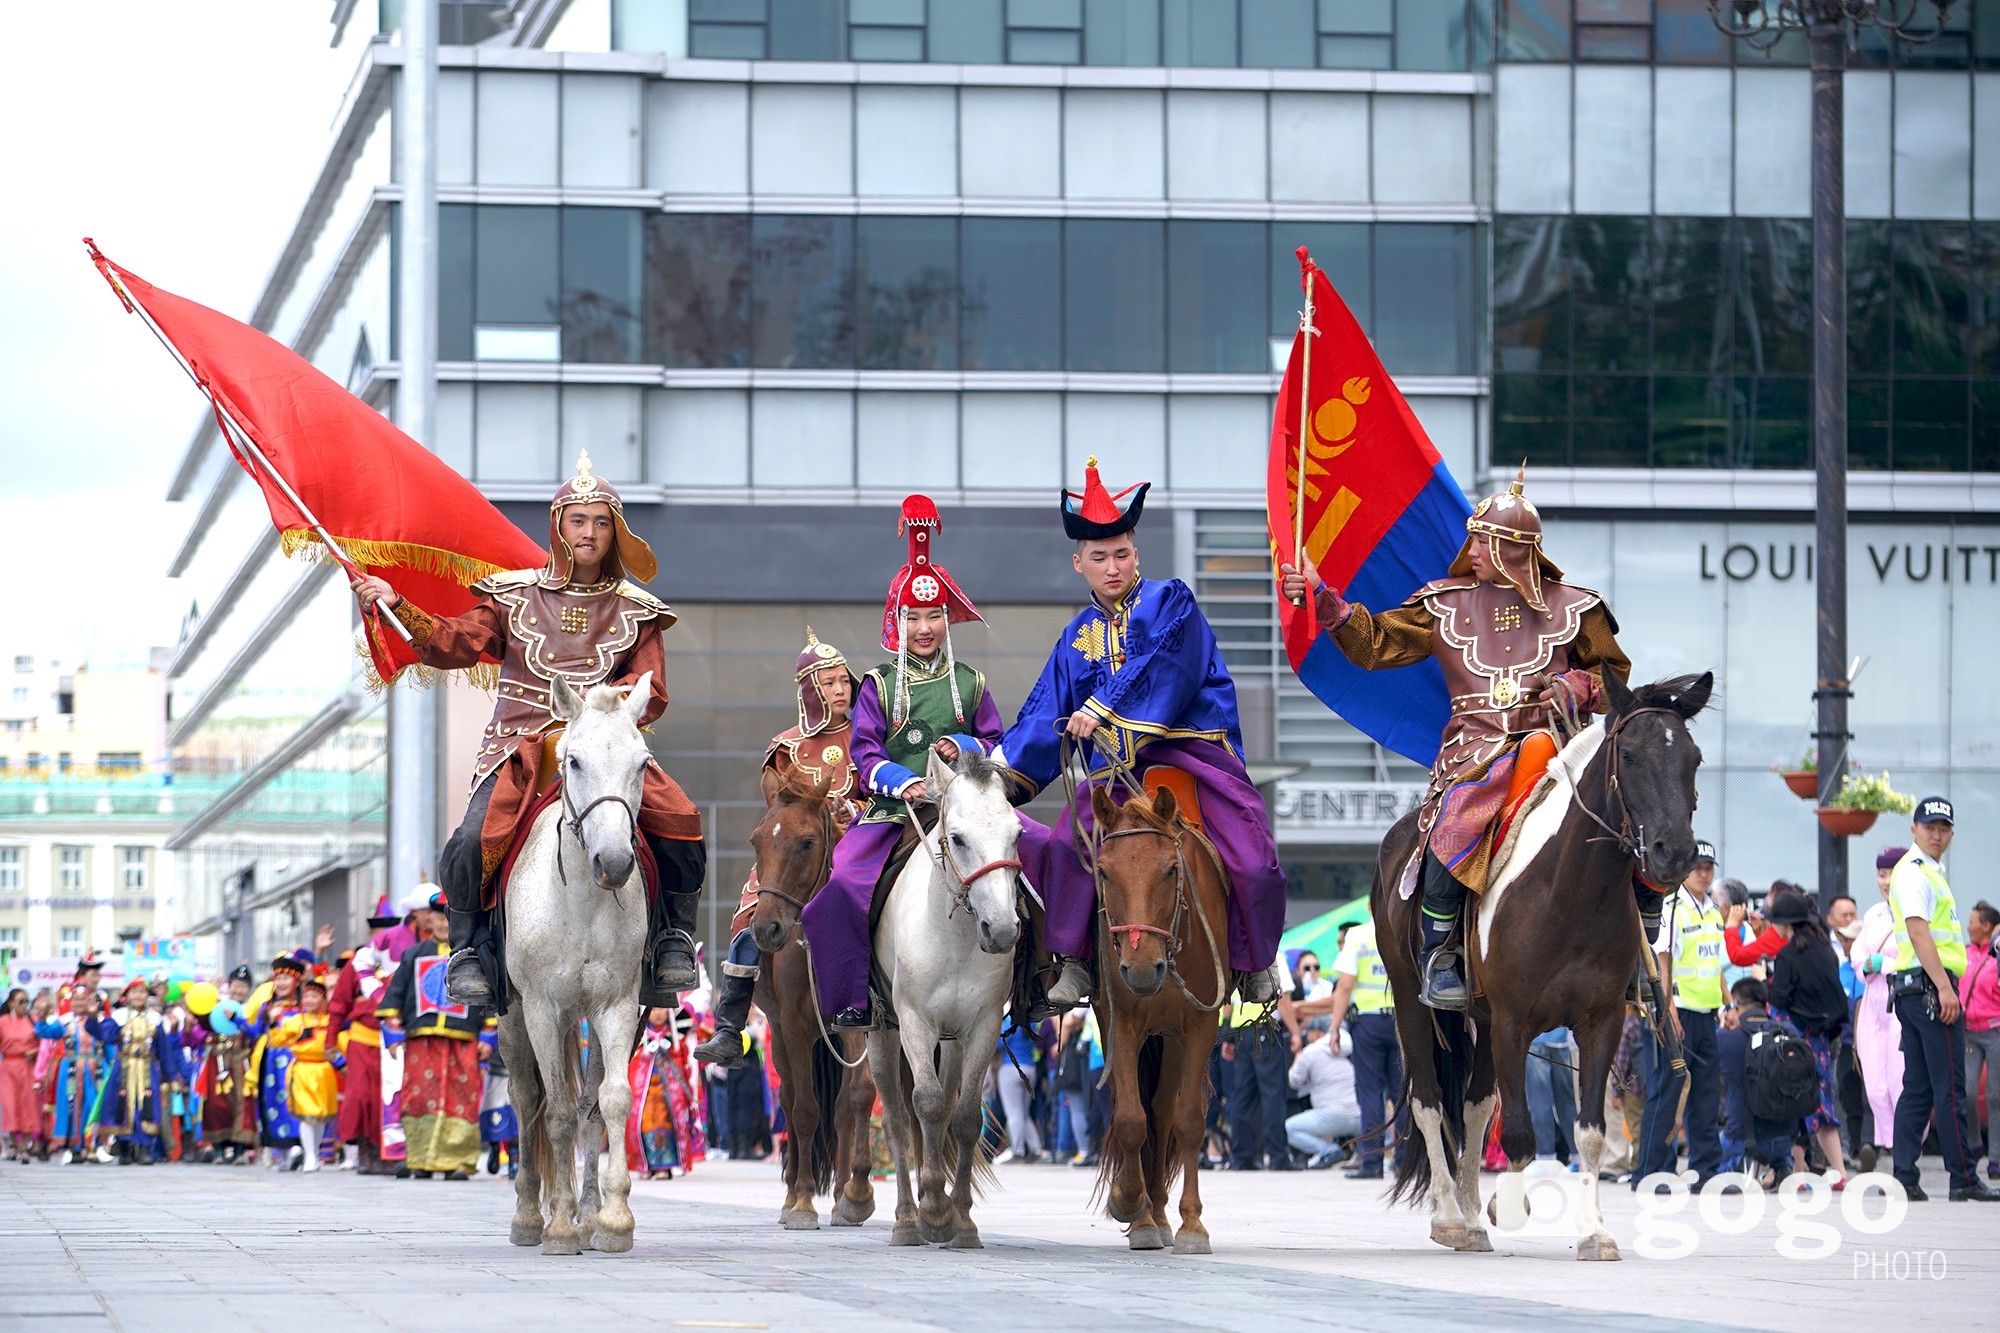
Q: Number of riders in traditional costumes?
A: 5